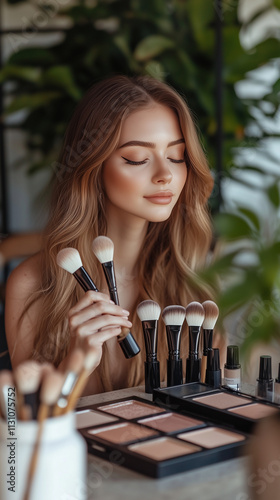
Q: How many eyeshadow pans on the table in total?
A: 8